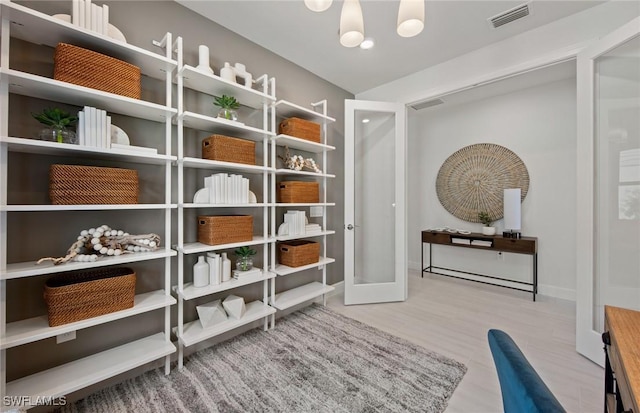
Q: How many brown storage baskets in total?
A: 8